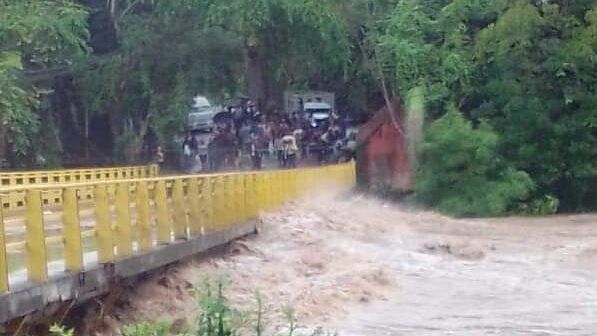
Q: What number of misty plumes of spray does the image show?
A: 1